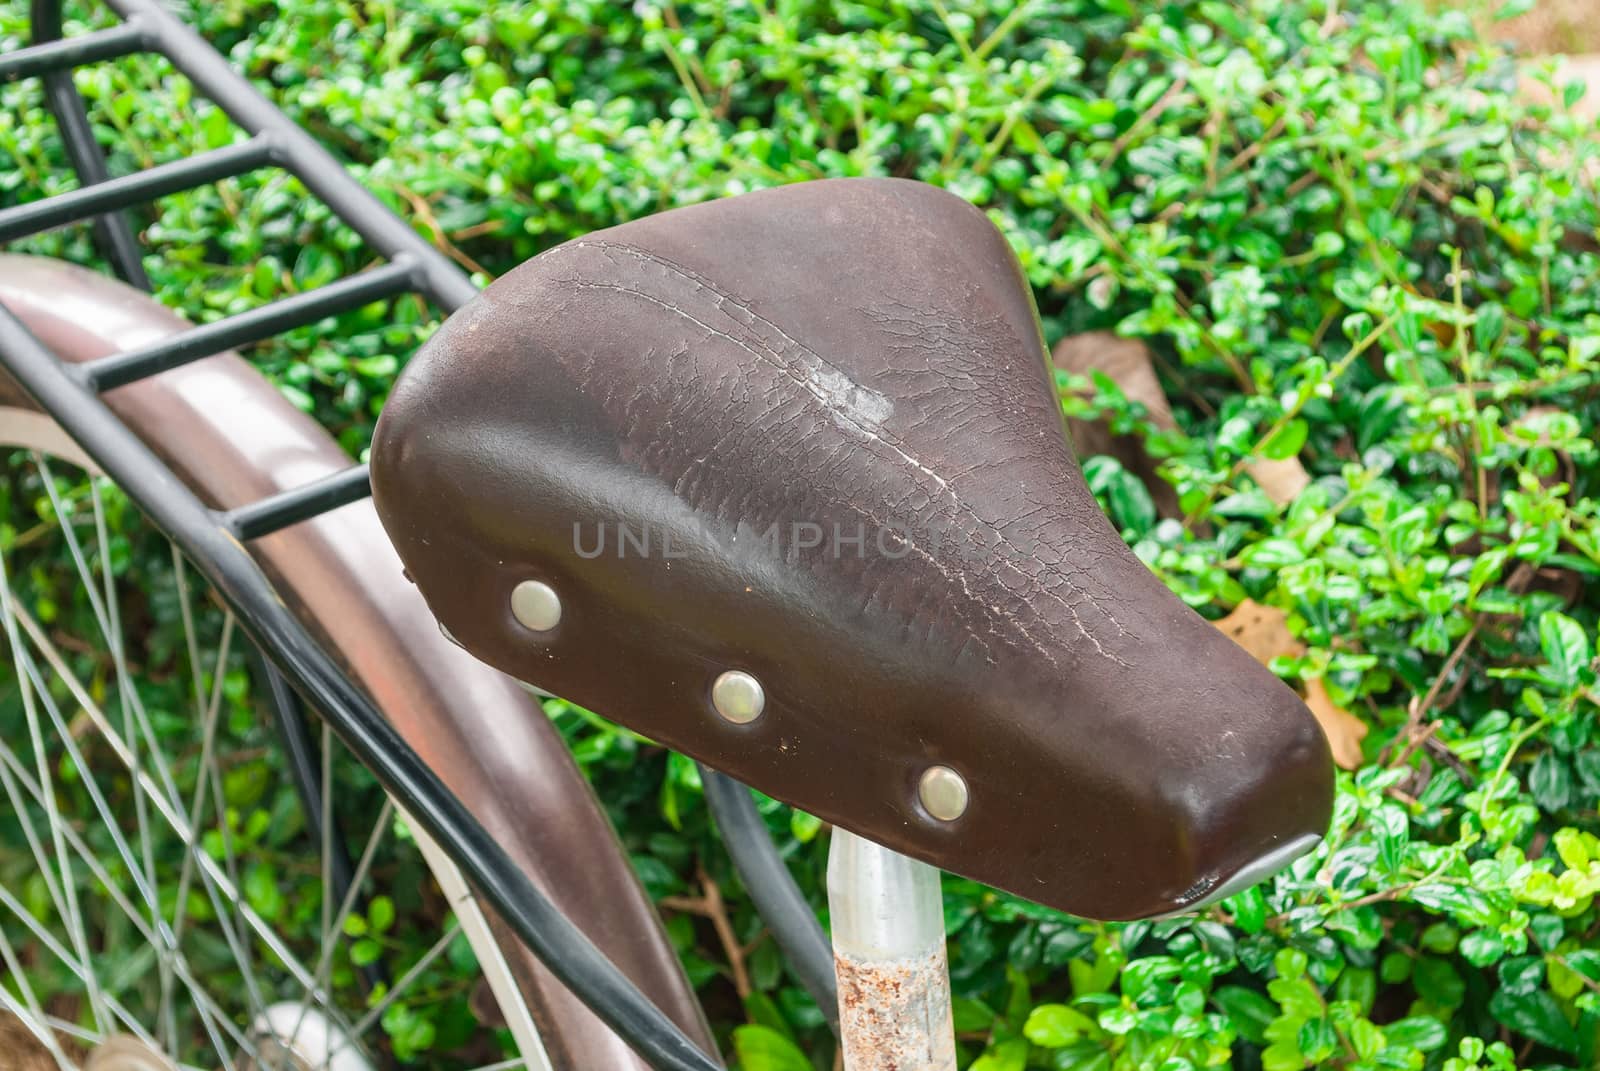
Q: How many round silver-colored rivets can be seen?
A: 3